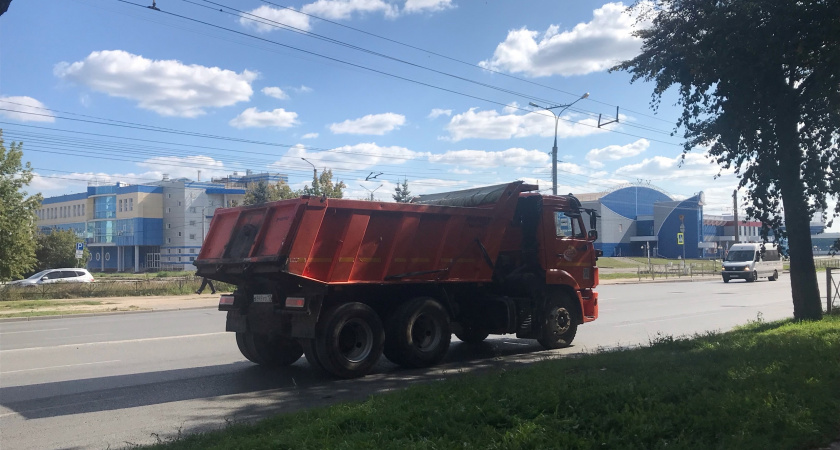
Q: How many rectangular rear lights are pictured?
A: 2